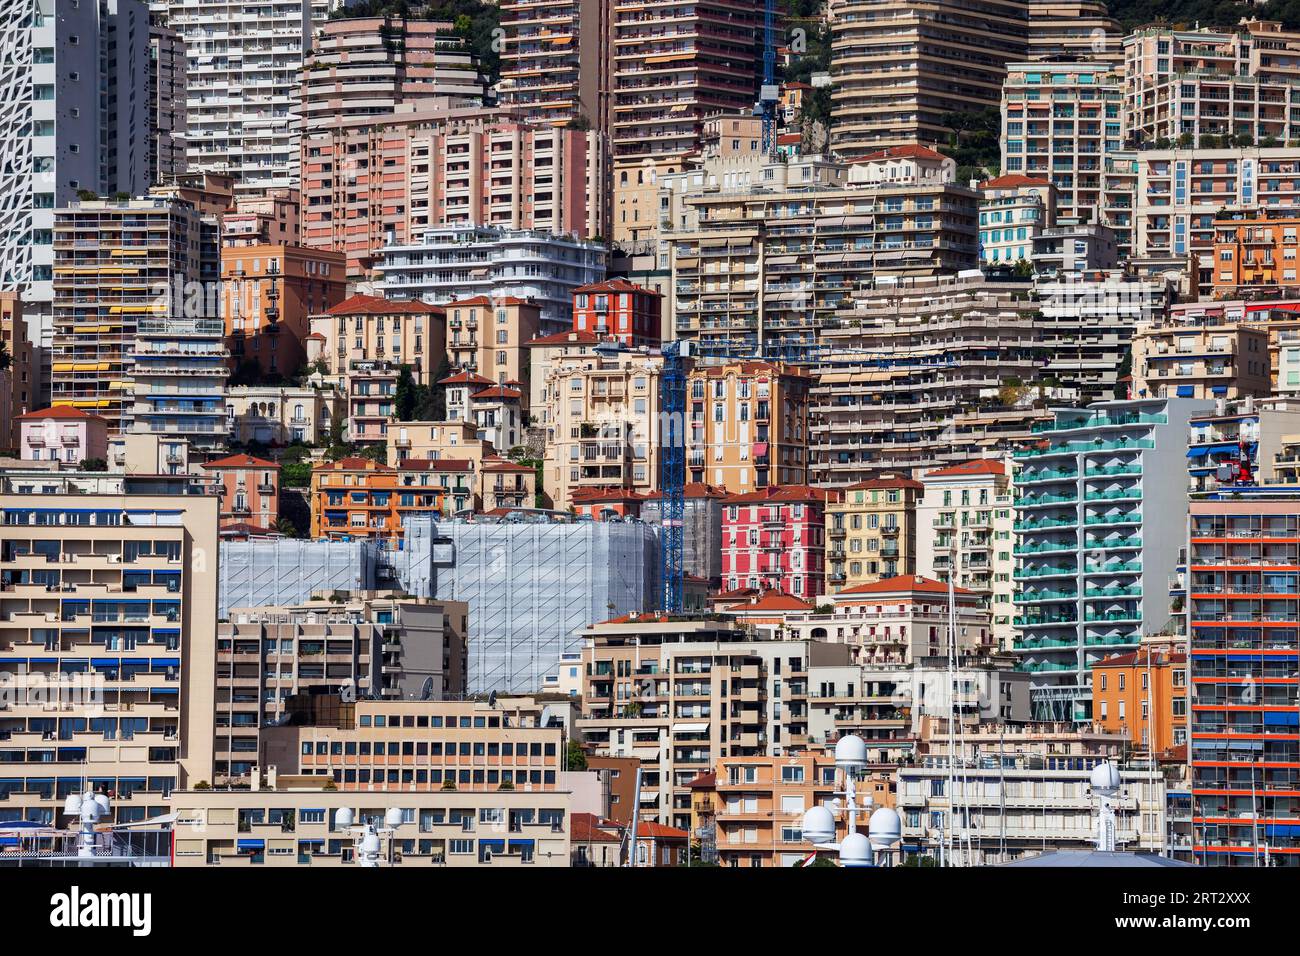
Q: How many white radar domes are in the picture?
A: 11